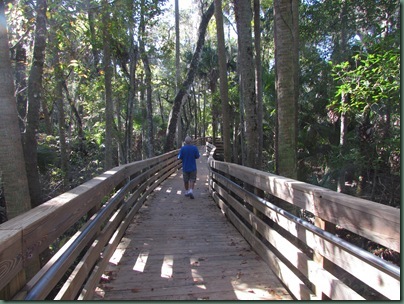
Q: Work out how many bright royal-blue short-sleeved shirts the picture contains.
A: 1